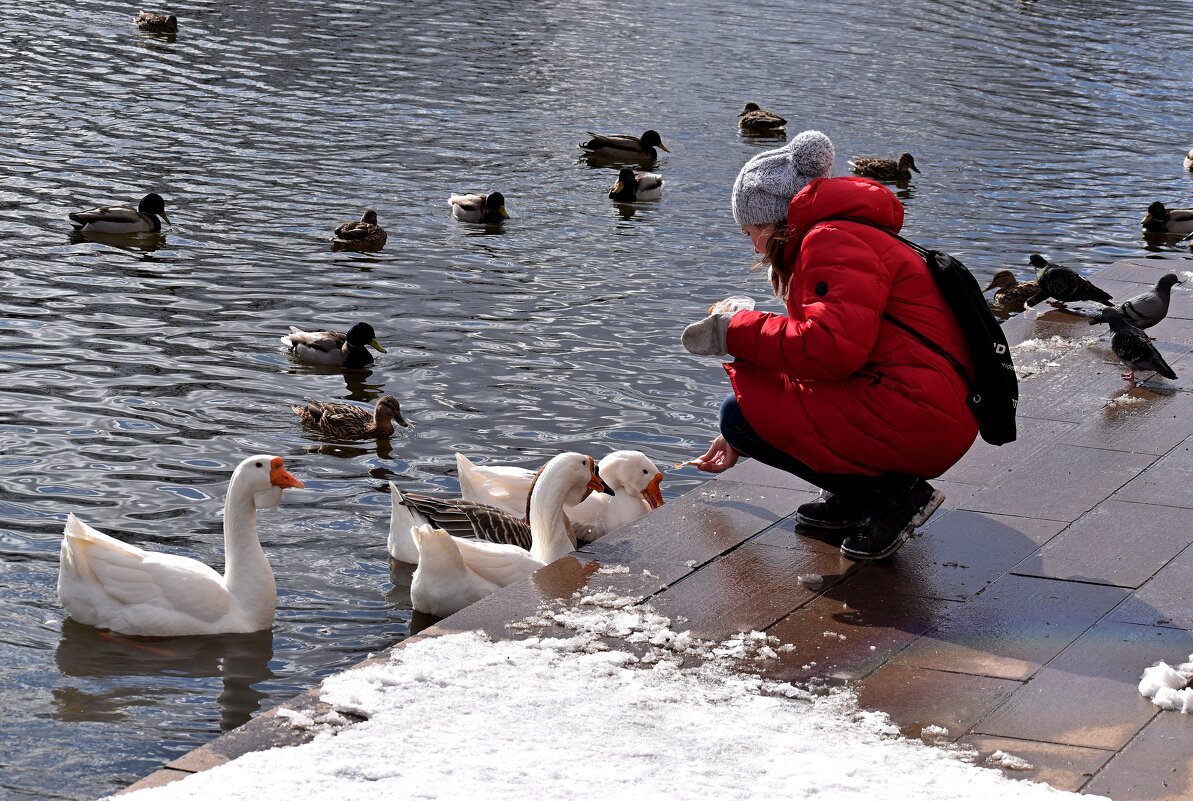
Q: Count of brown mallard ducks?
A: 6